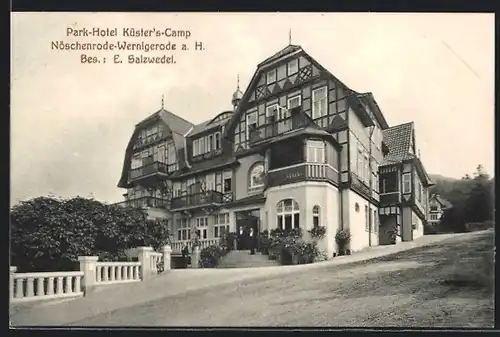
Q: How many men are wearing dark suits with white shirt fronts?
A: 2